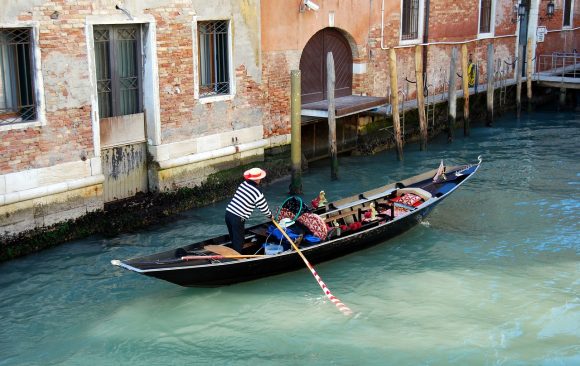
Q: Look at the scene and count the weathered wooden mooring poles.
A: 9